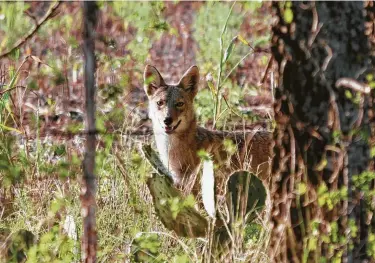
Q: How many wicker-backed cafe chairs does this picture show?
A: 0